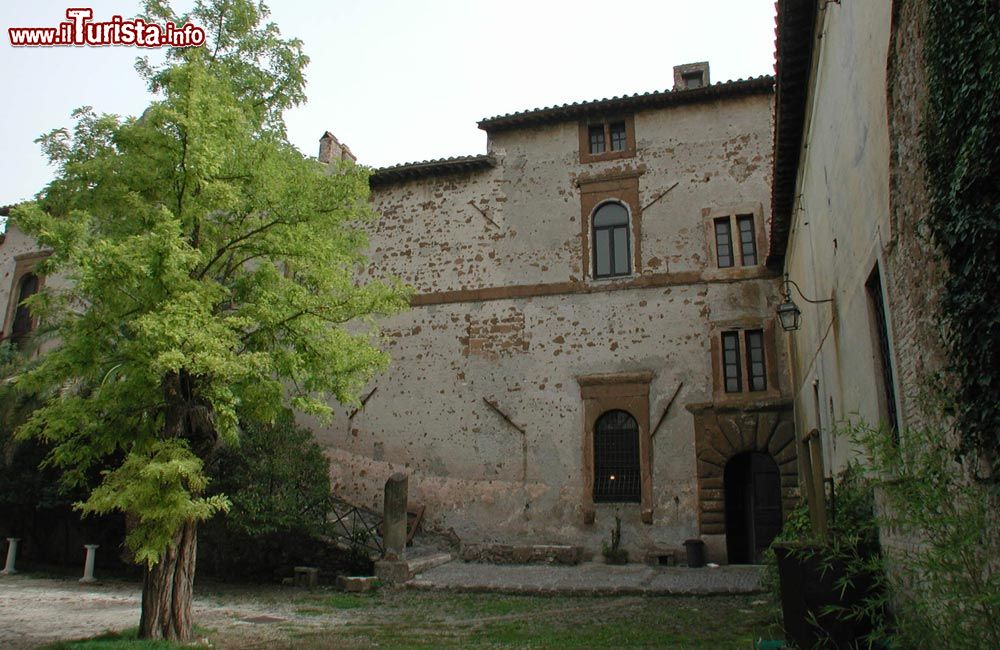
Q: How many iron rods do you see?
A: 5